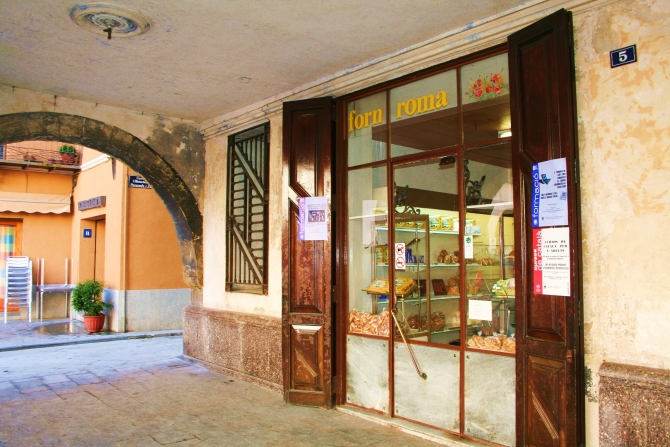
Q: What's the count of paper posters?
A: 3